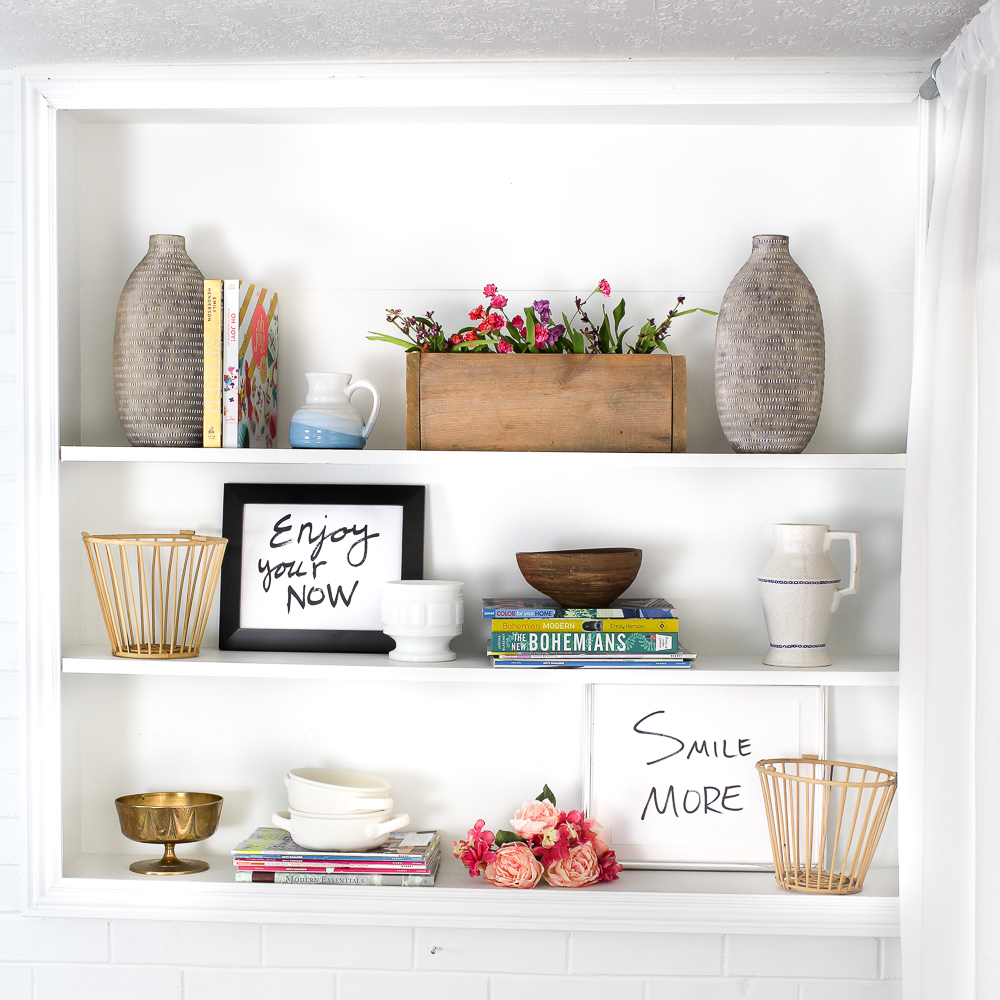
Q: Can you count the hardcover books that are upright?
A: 2